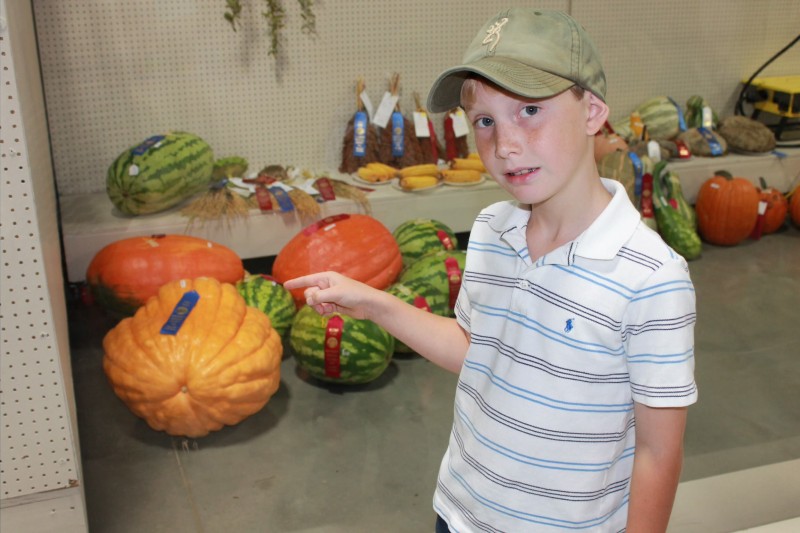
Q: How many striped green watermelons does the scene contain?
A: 6